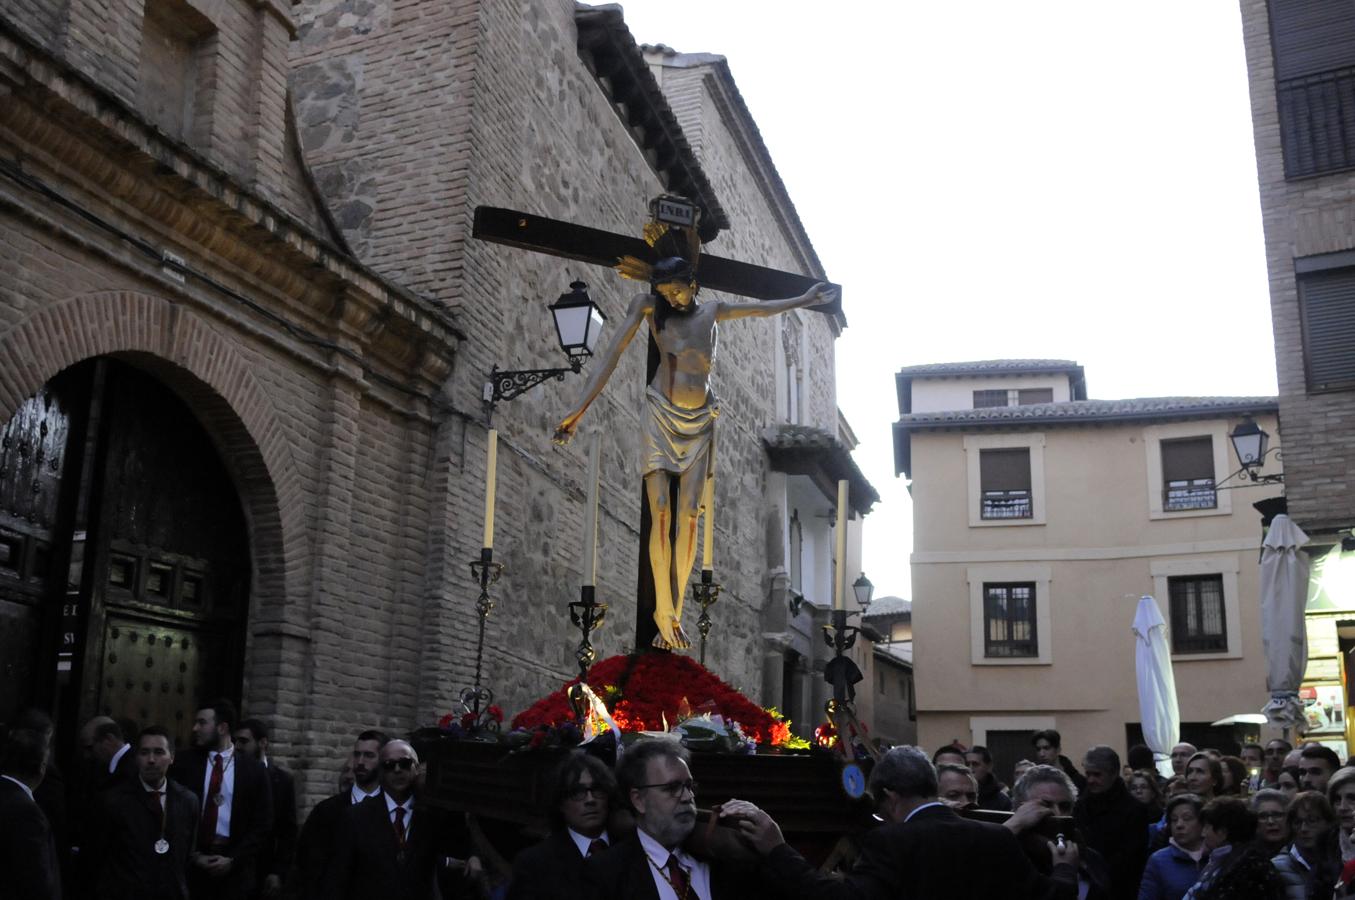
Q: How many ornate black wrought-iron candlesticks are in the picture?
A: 4